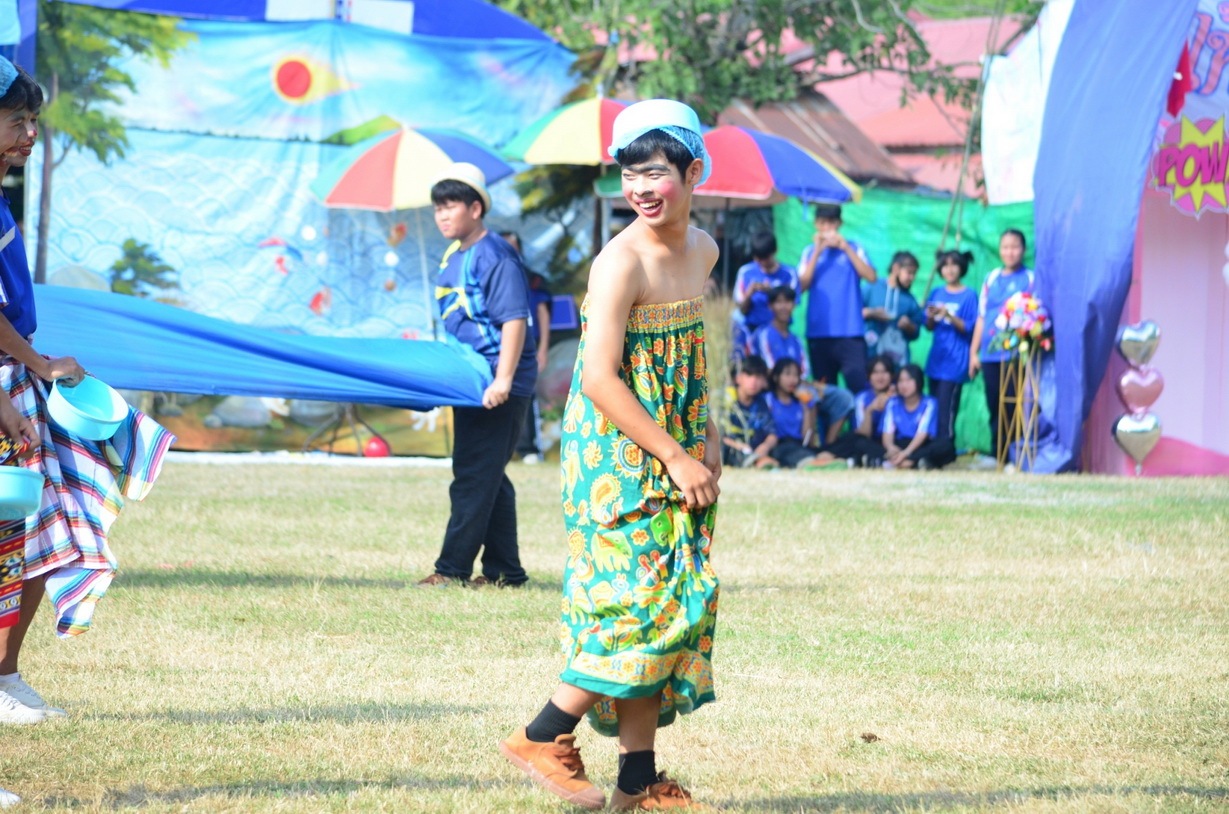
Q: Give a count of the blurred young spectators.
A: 10